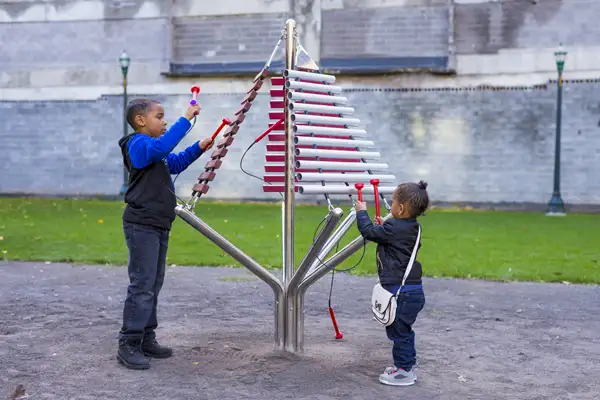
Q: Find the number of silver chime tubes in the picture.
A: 11